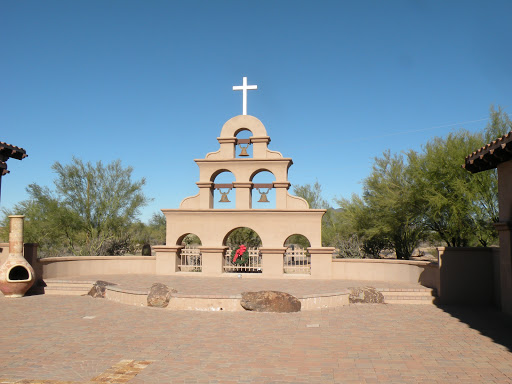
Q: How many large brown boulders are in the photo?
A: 4